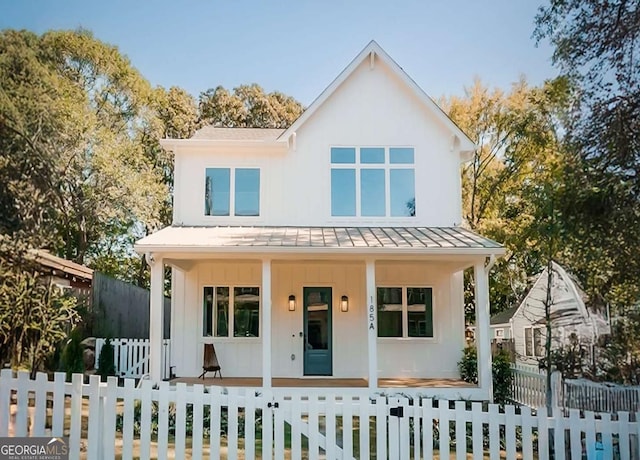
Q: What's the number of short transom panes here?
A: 3